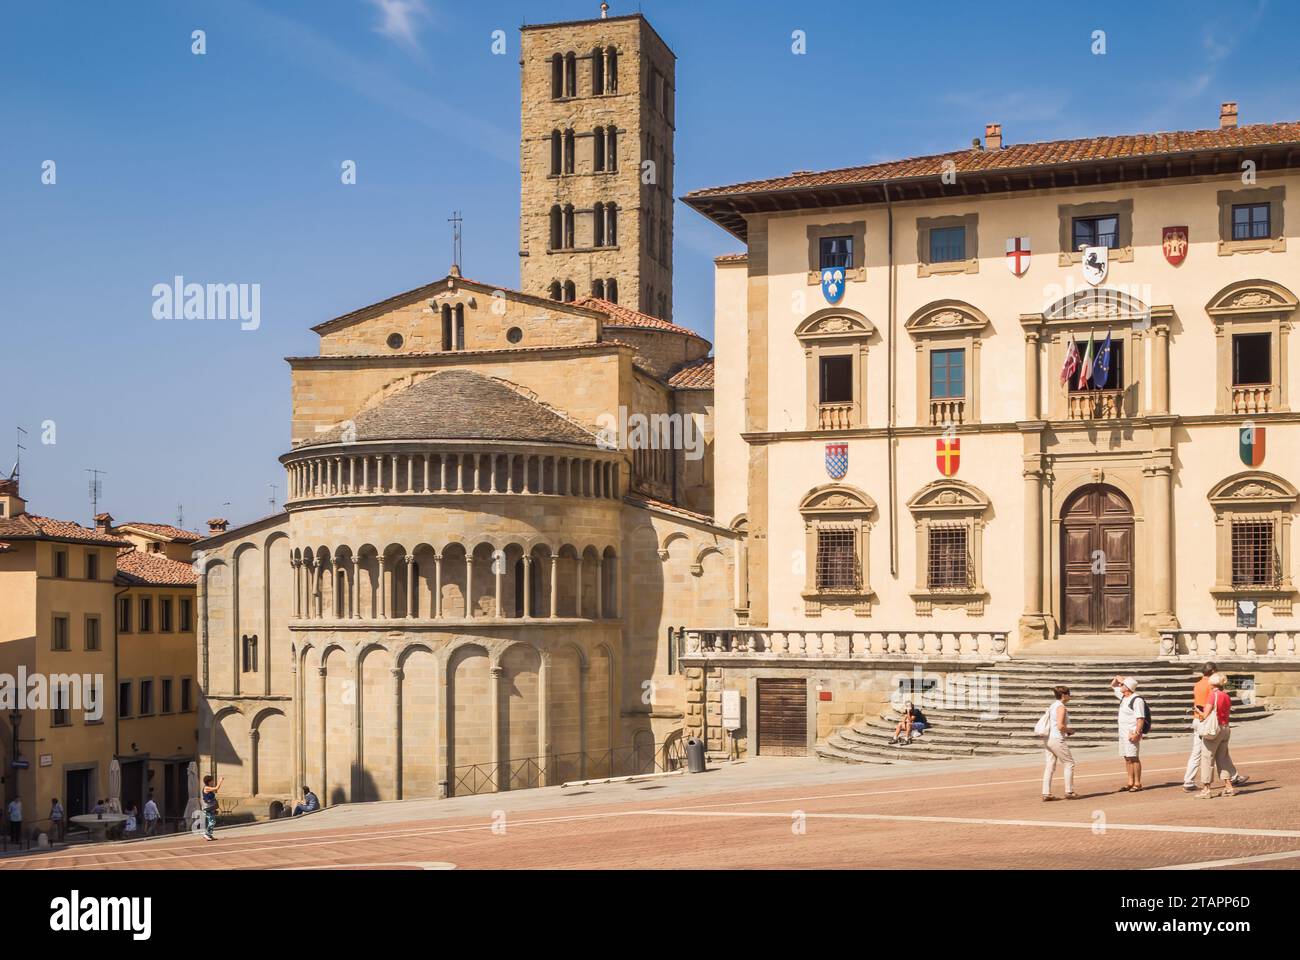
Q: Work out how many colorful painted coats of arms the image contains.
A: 7